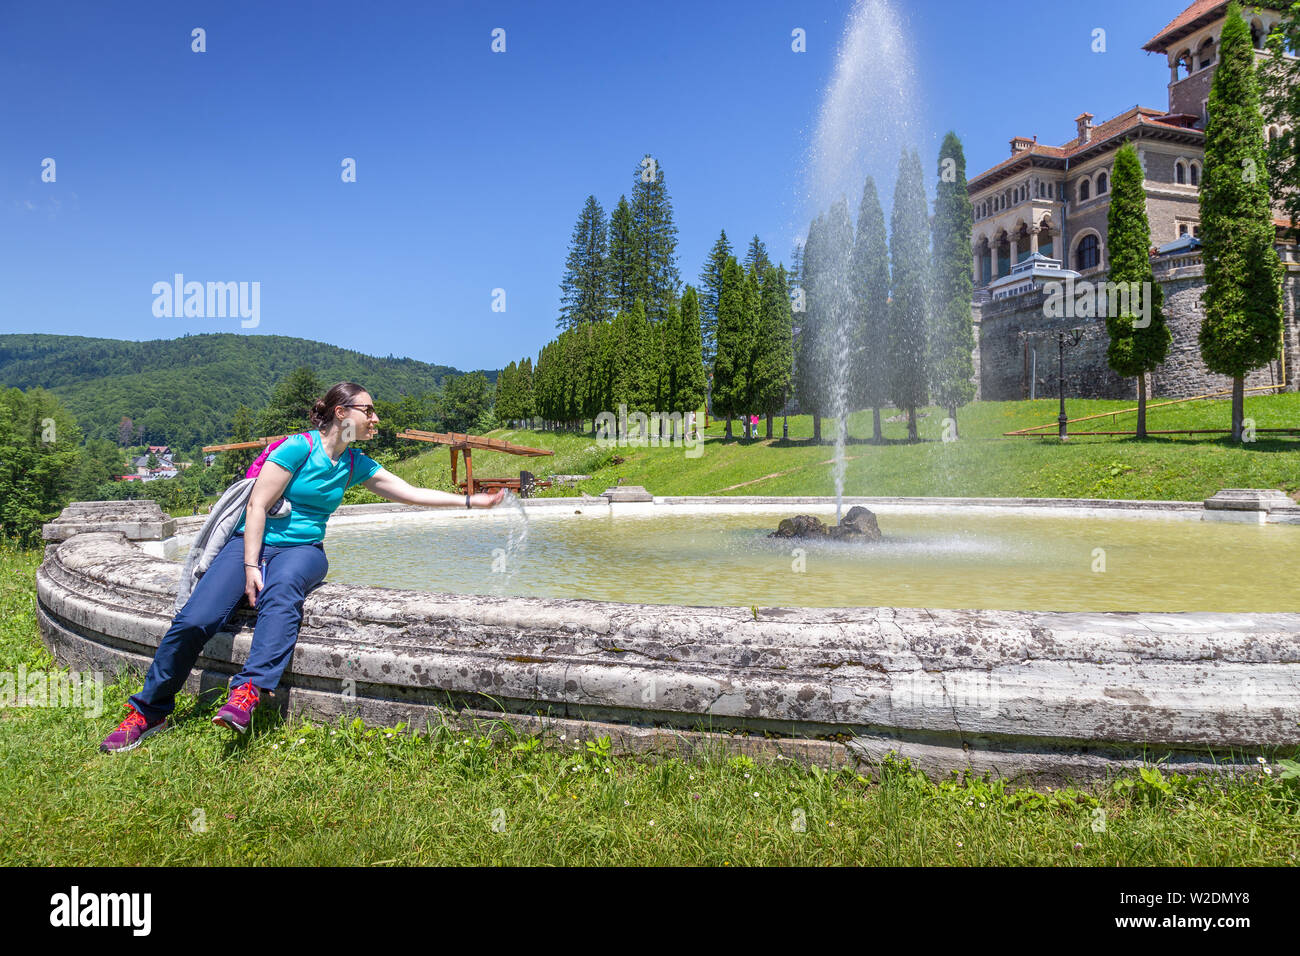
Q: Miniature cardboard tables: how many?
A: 0